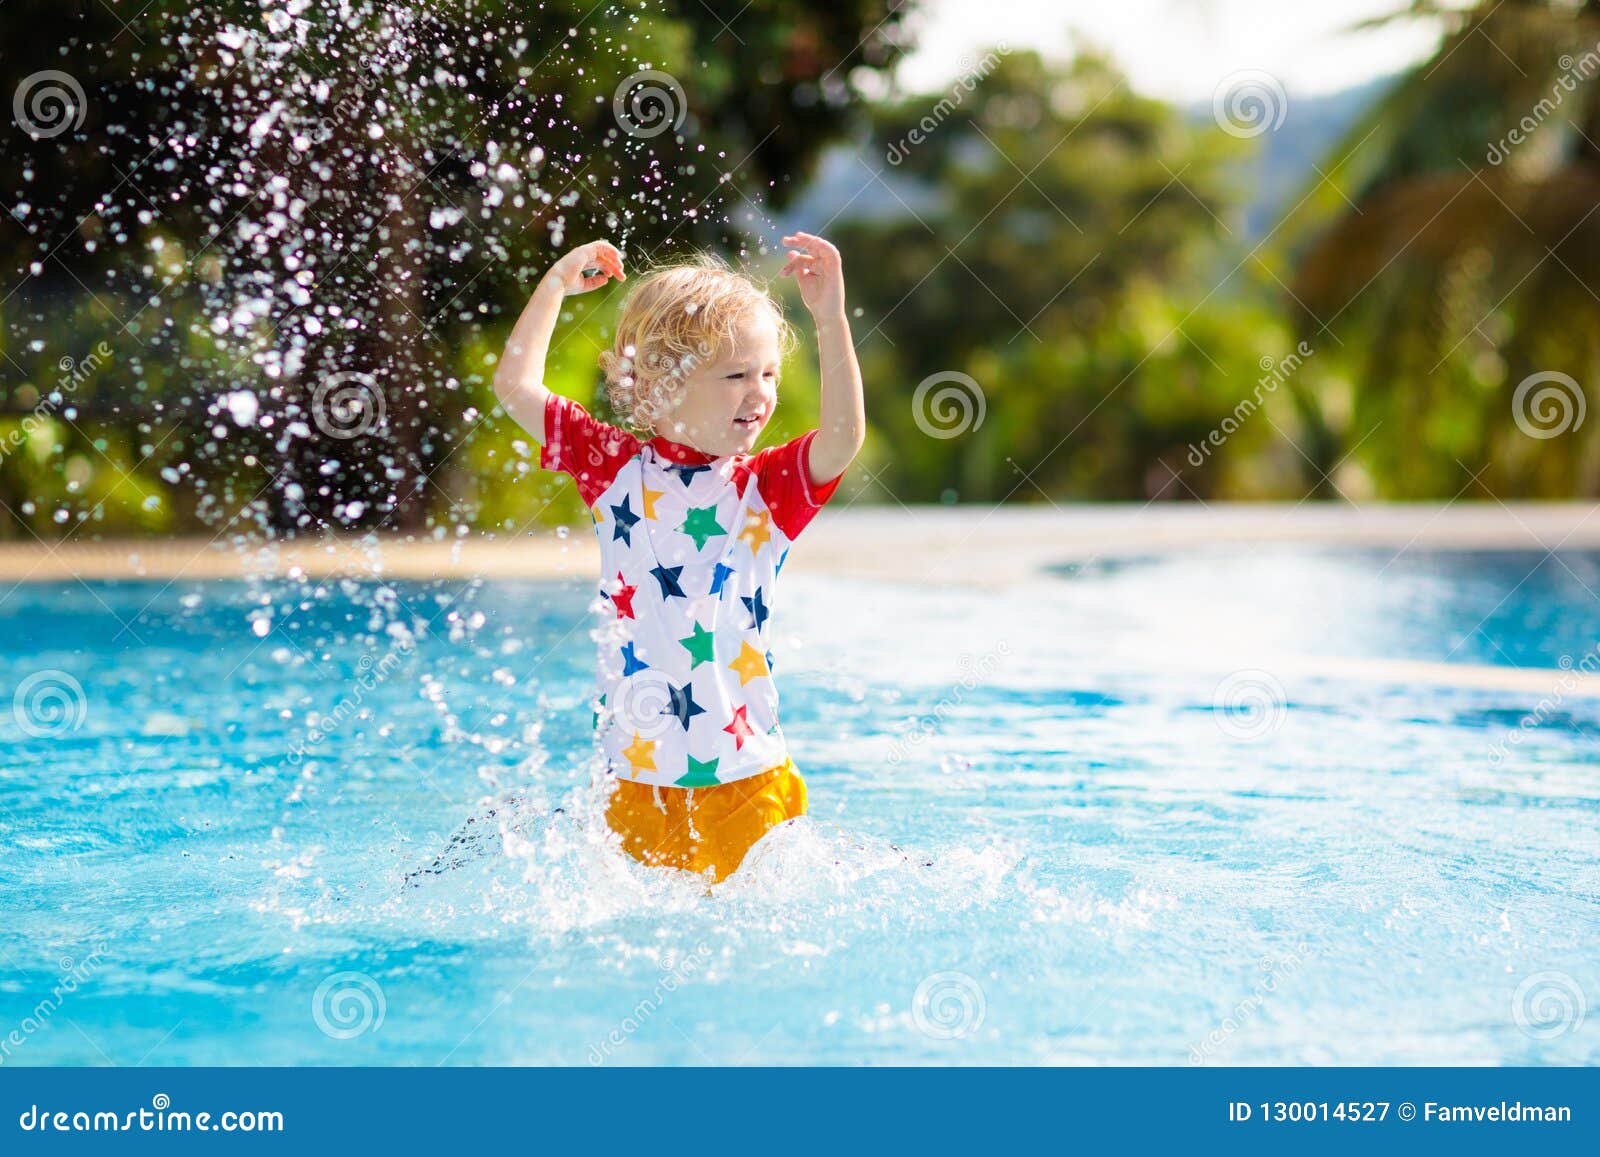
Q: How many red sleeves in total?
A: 2